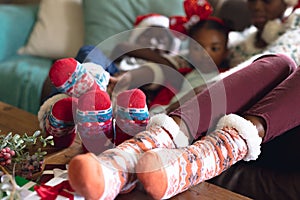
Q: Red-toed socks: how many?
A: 4